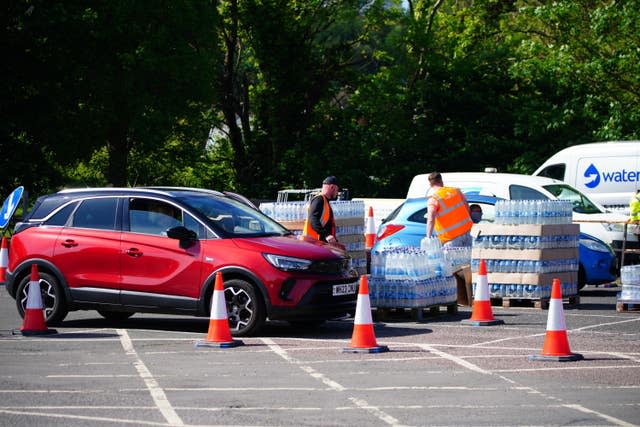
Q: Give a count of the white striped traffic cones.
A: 7